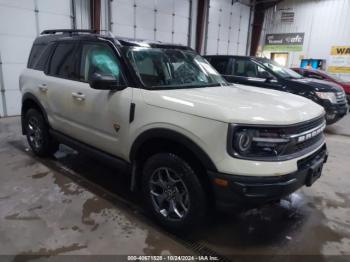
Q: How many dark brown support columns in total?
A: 3